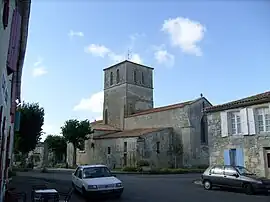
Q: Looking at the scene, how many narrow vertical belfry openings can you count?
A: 4